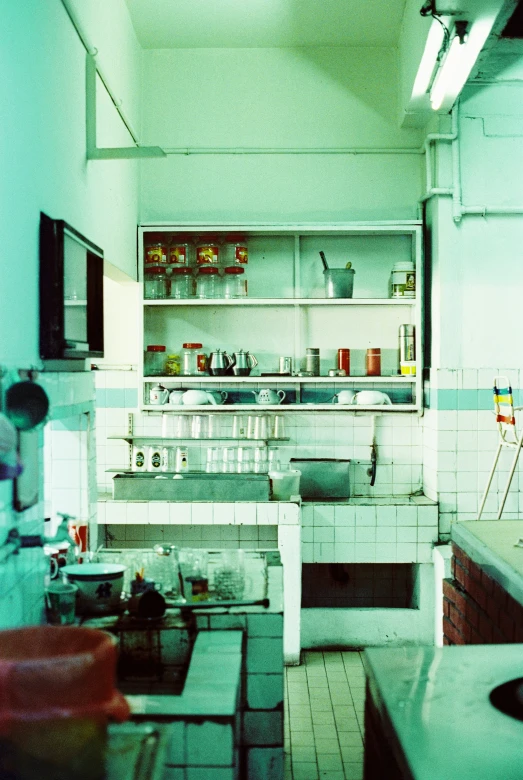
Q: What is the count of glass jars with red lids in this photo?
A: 10